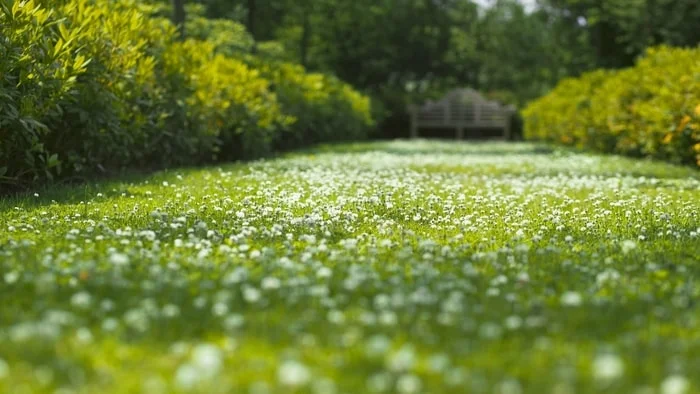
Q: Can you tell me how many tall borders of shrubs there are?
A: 2